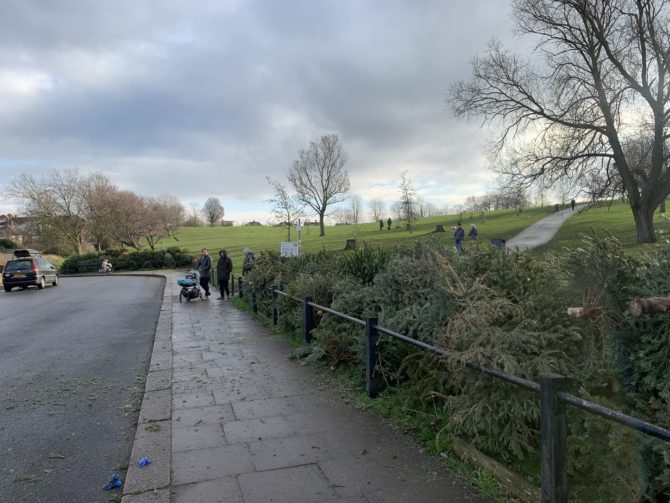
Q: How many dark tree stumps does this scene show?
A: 2